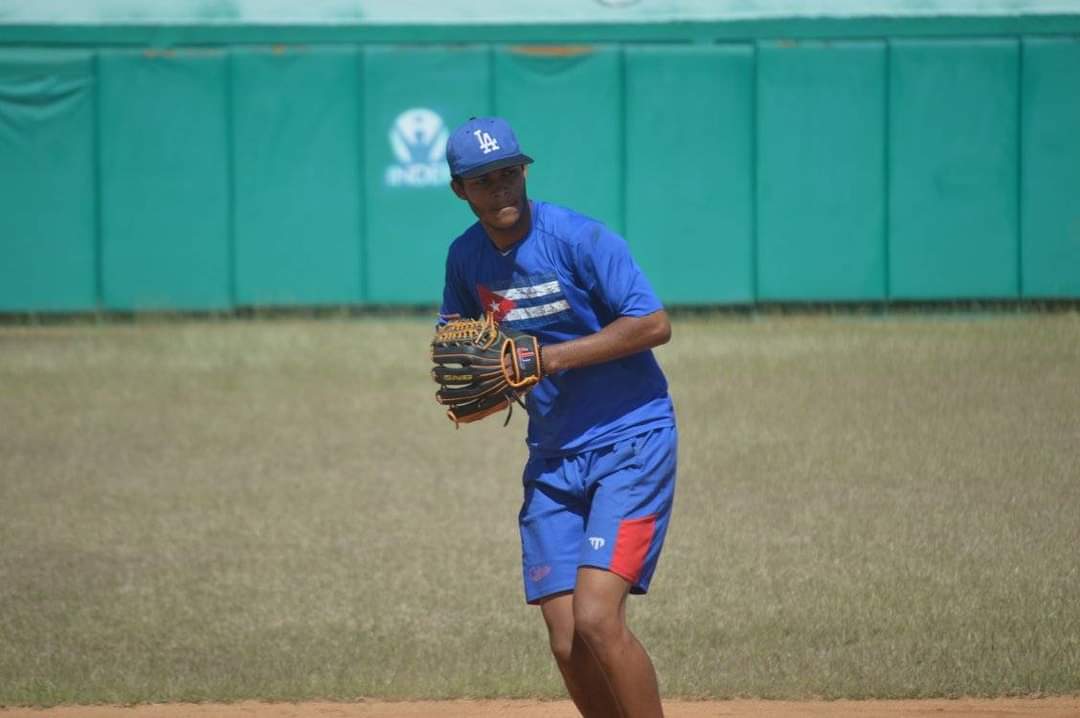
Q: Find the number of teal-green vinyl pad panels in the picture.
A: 9